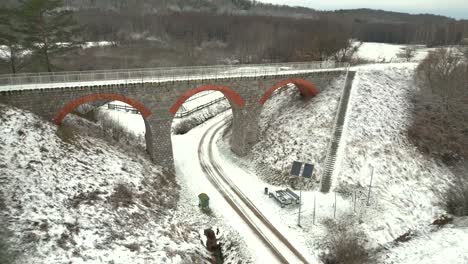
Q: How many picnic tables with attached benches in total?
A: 1